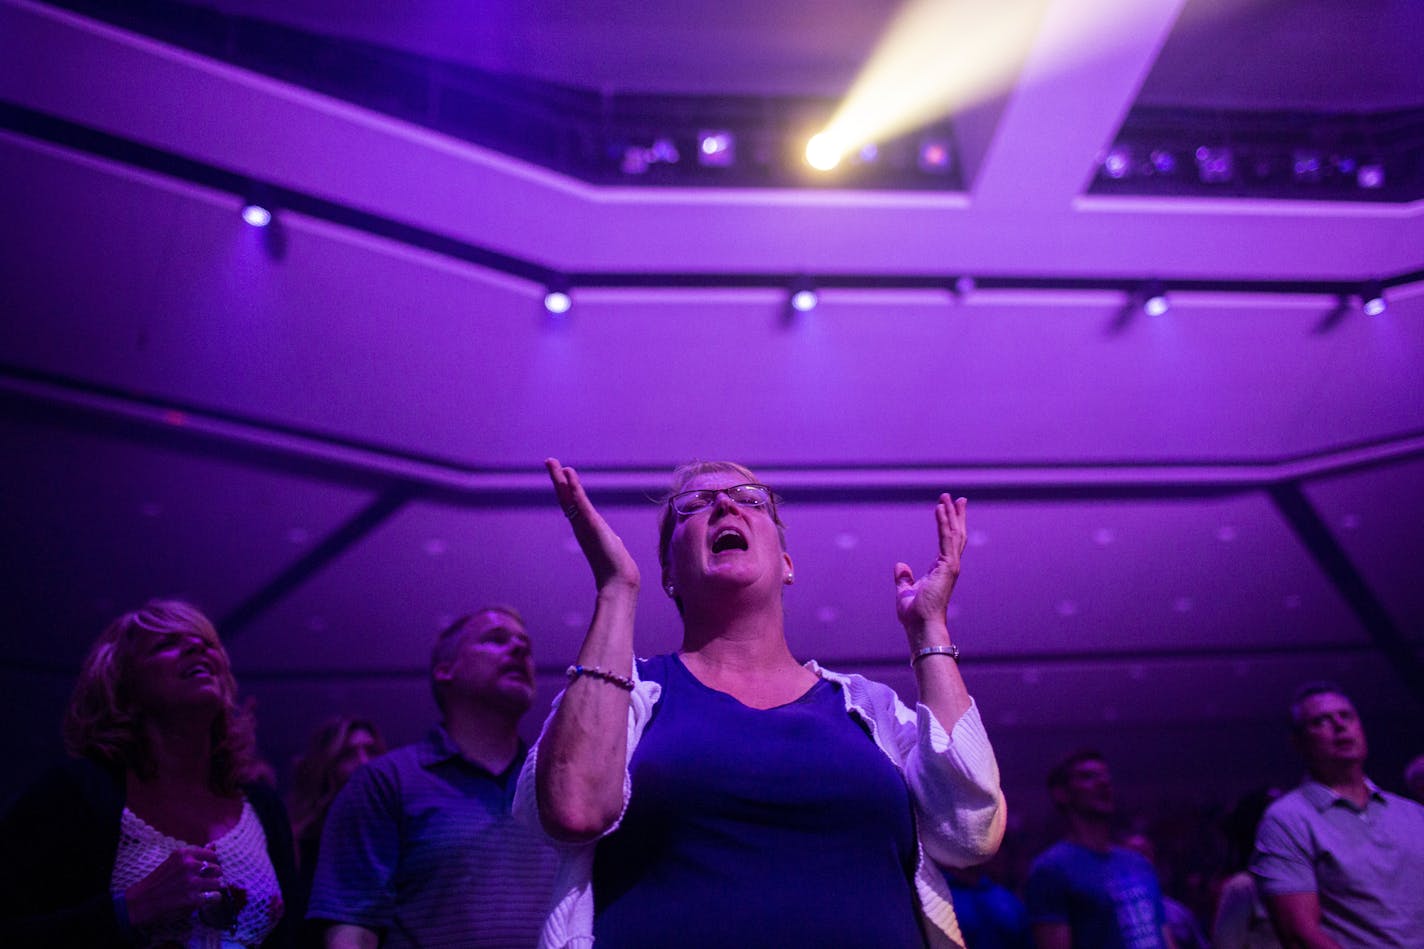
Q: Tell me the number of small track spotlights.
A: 5